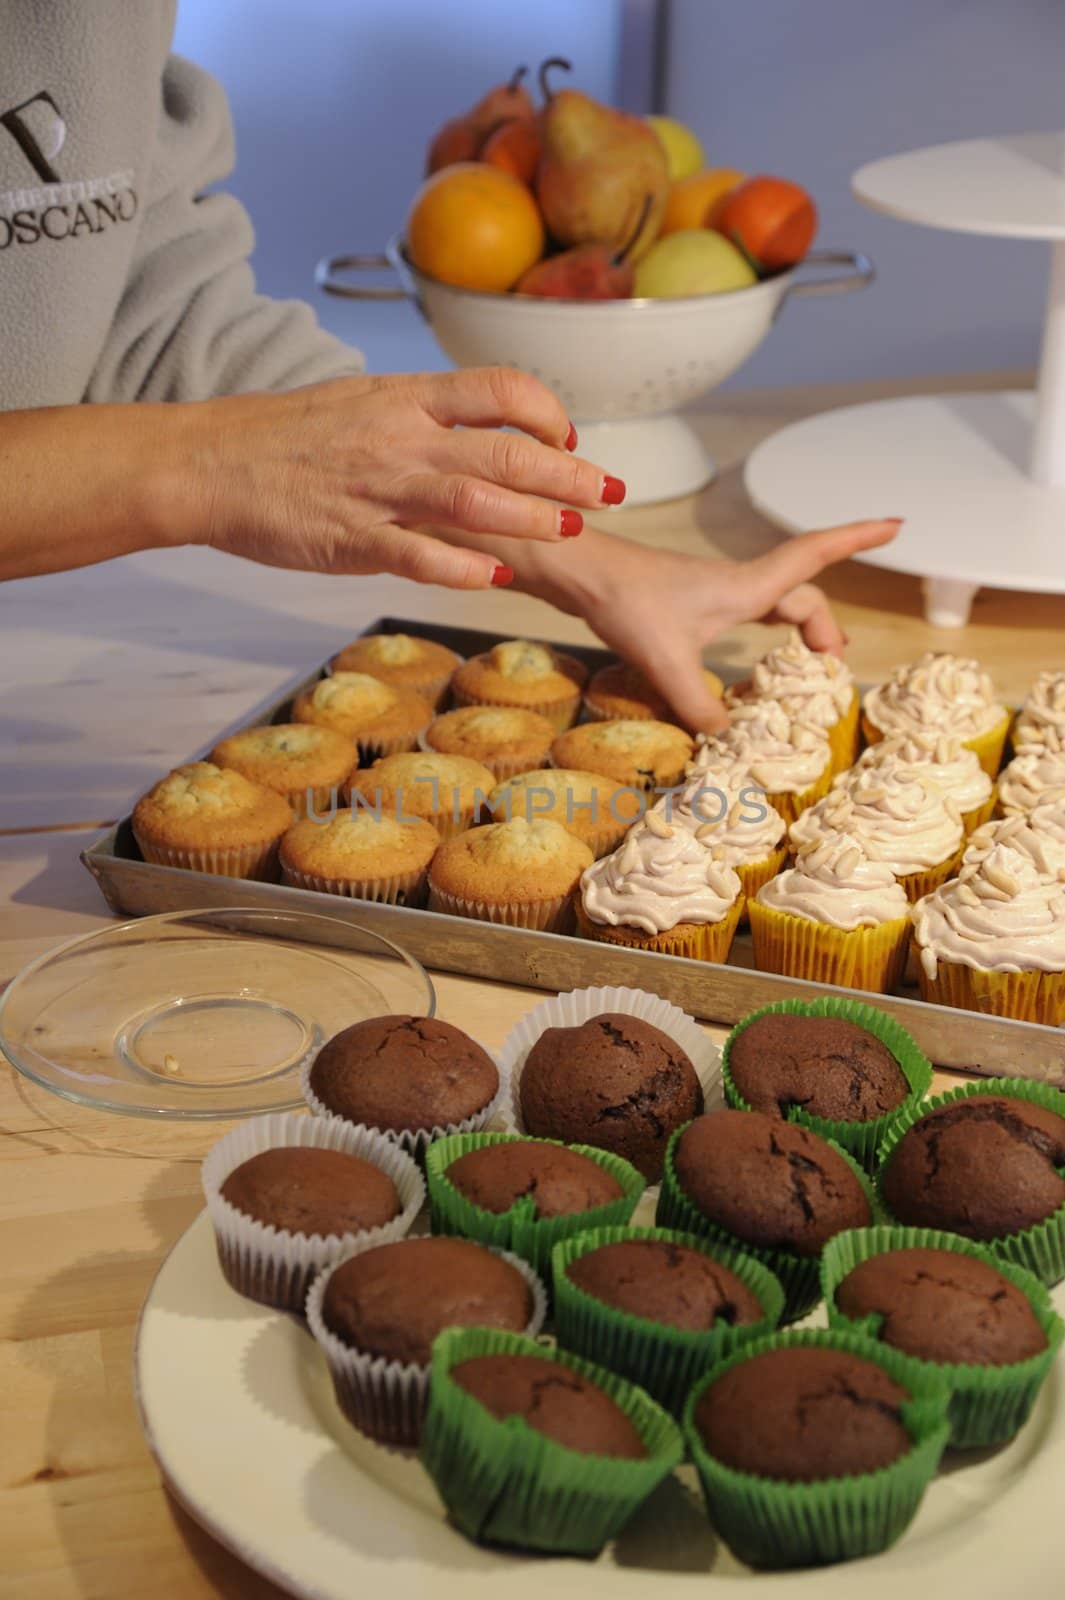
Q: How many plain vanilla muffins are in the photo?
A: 12